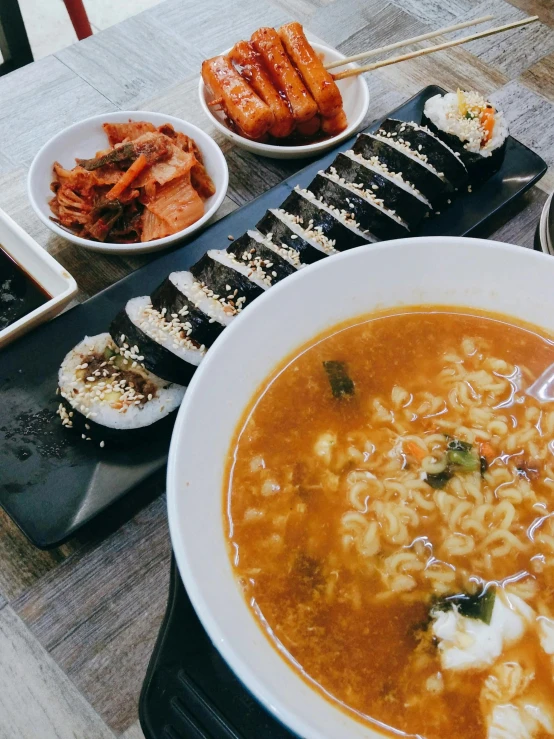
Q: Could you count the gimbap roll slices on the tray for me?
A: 12